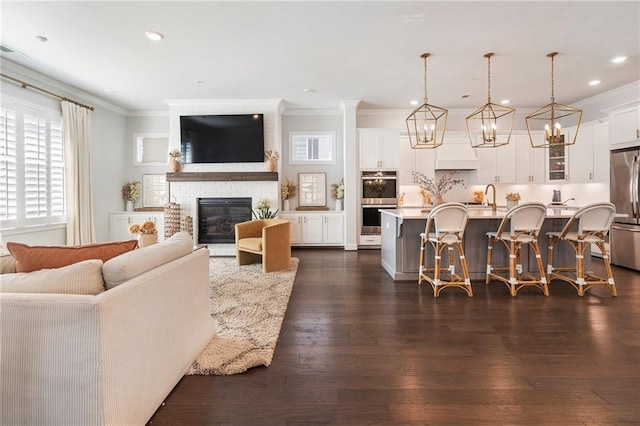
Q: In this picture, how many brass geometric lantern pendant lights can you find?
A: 3